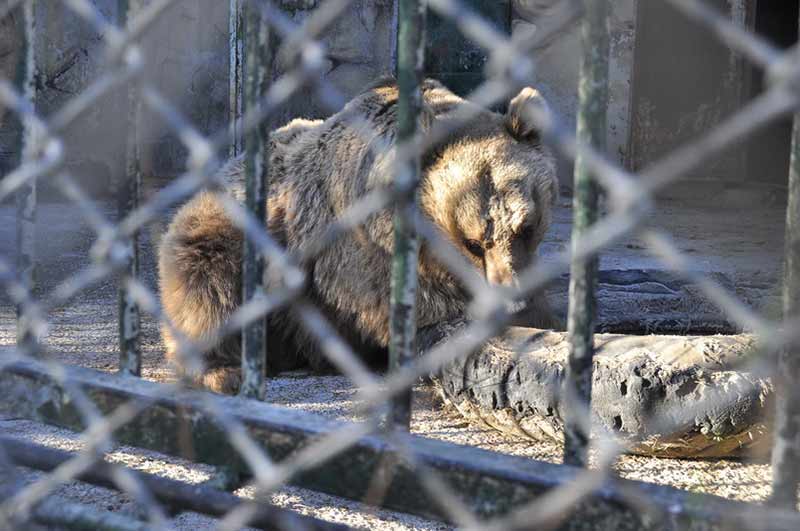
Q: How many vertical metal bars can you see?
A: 6